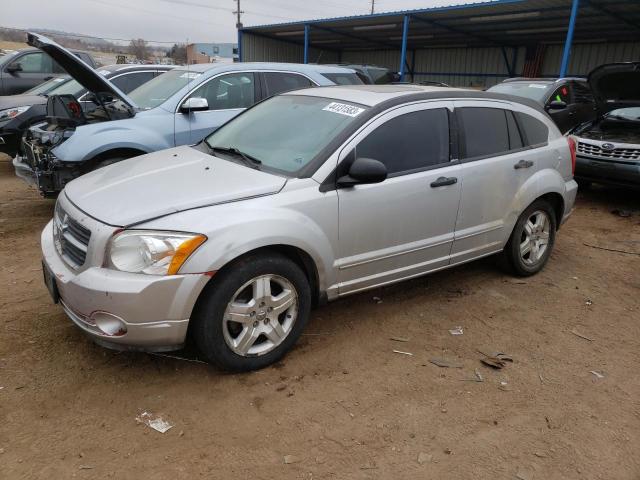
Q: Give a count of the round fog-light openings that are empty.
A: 1